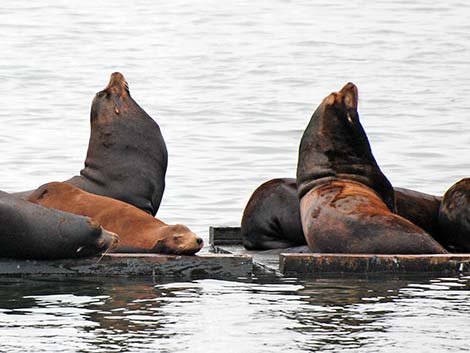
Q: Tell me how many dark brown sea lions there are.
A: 5